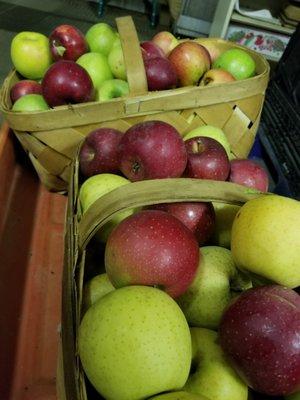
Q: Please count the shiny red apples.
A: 12